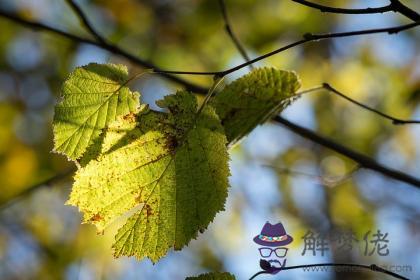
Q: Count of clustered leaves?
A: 3